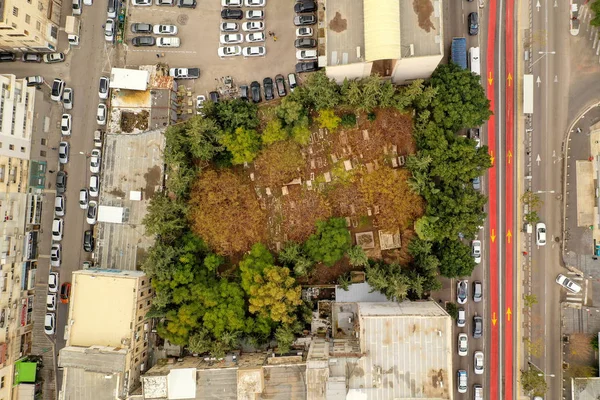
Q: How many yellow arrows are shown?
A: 8